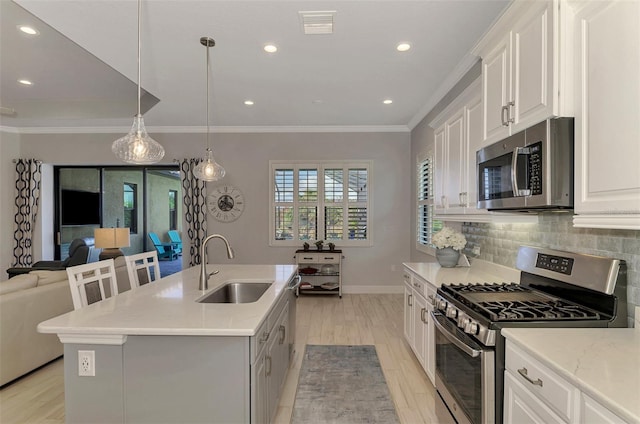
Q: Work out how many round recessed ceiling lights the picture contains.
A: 6